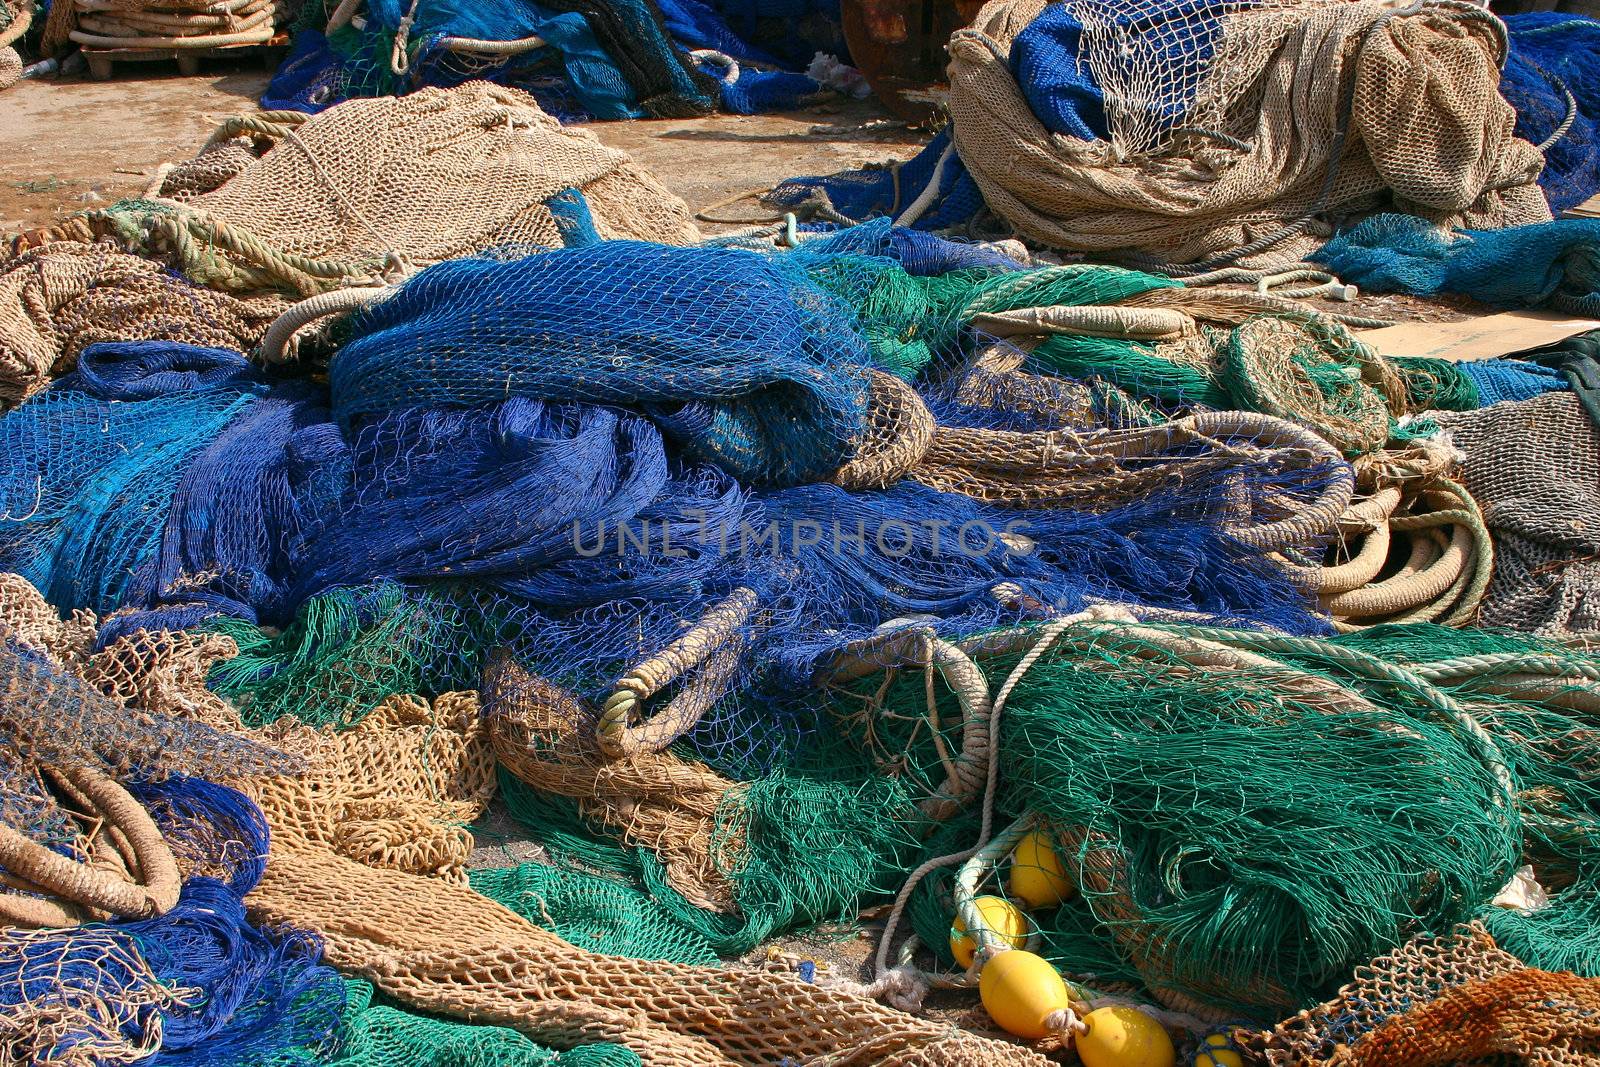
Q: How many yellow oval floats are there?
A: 5